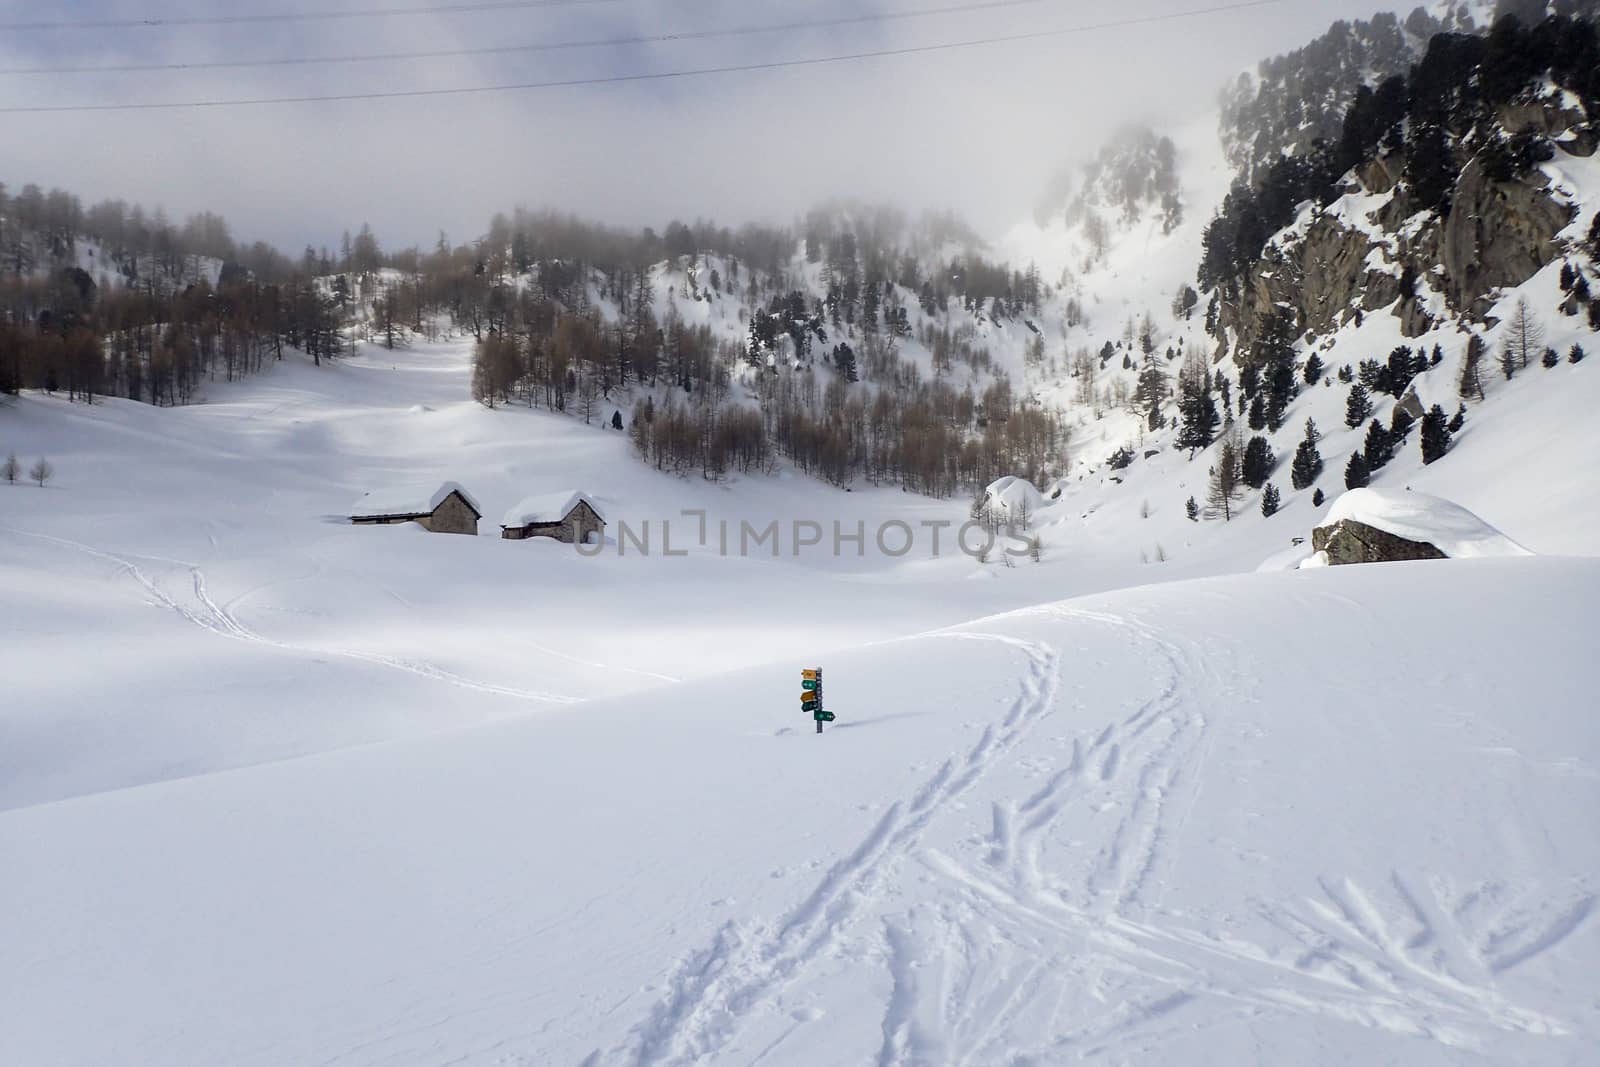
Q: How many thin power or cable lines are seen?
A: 3